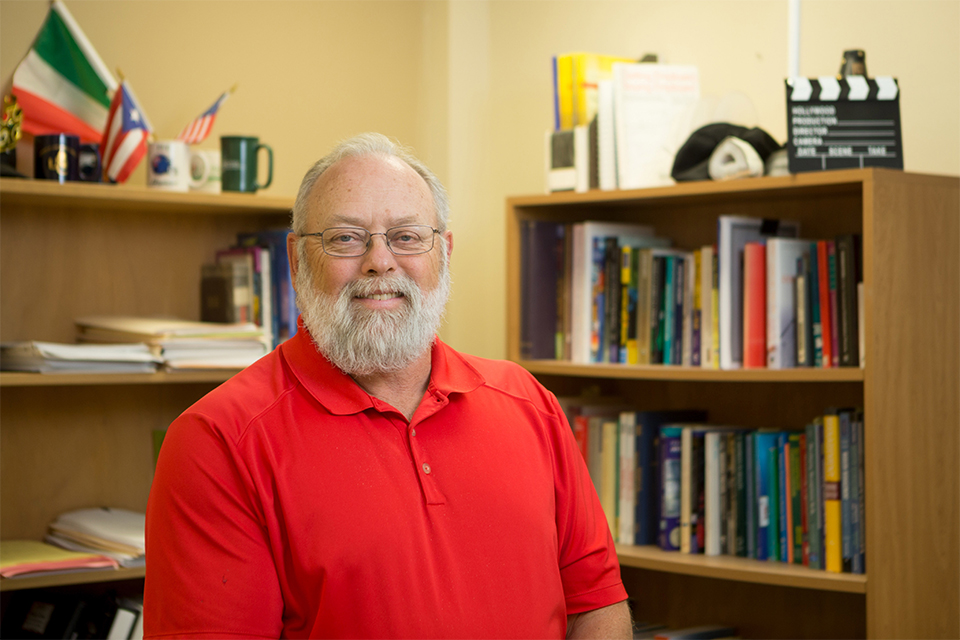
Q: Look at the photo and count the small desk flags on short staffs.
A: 3